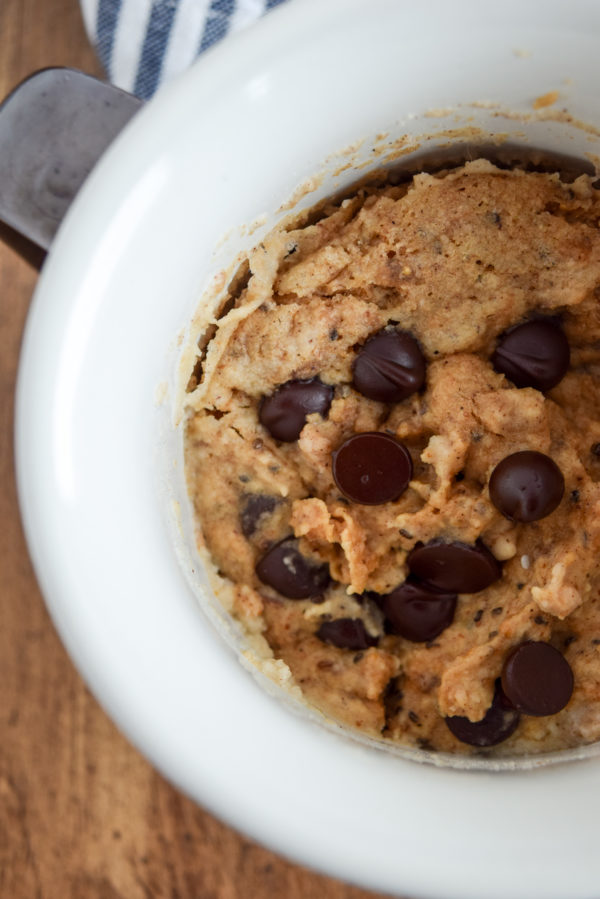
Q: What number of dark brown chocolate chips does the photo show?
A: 12